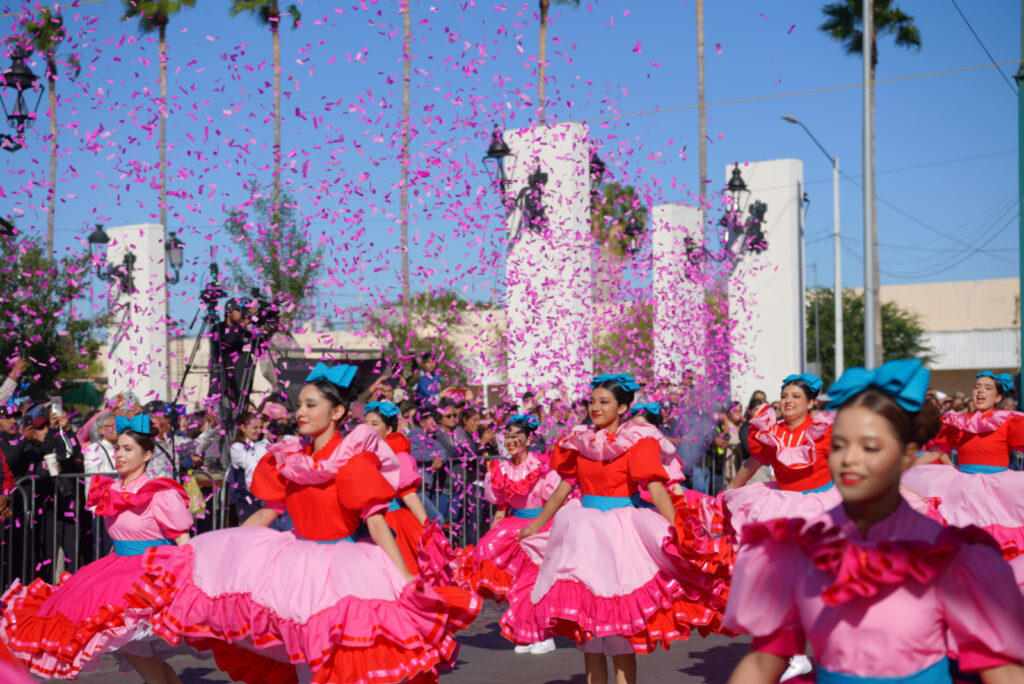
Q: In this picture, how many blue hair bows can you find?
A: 9